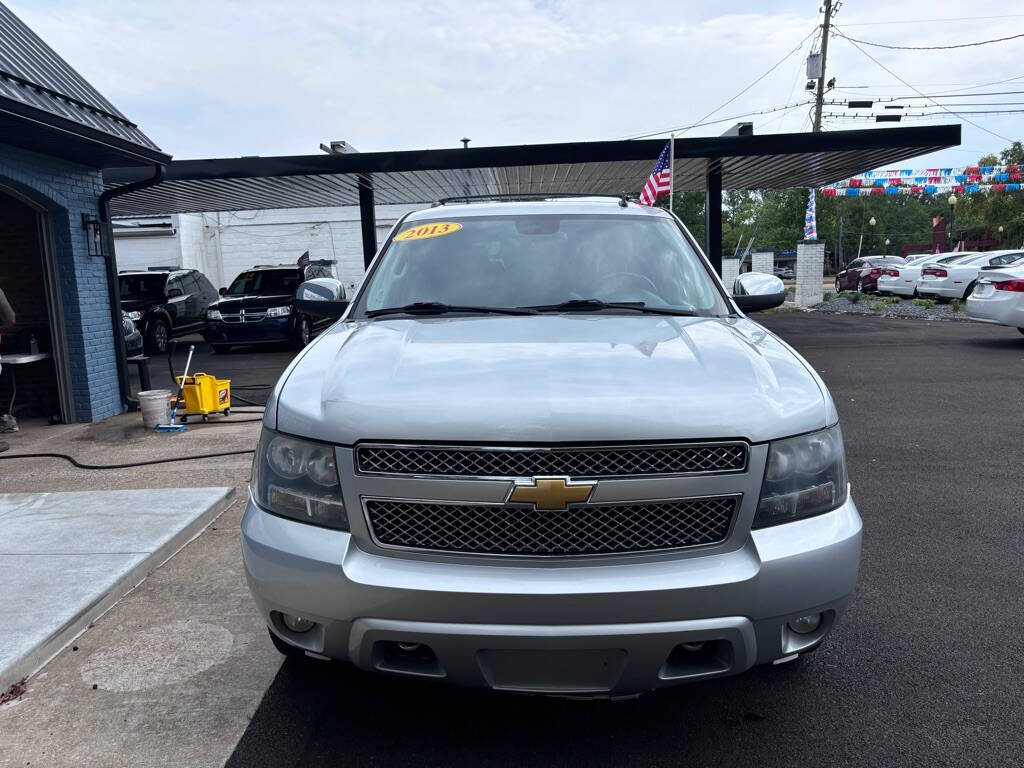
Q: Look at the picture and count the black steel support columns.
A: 2